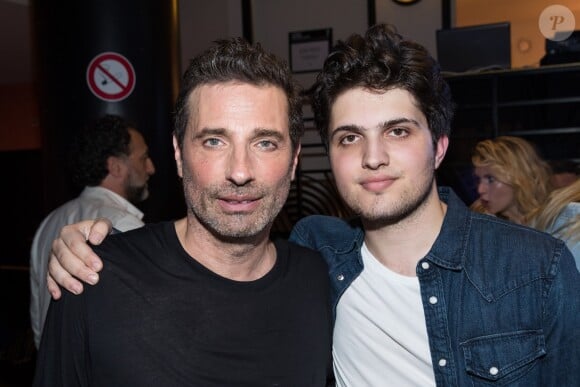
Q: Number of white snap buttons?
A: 4